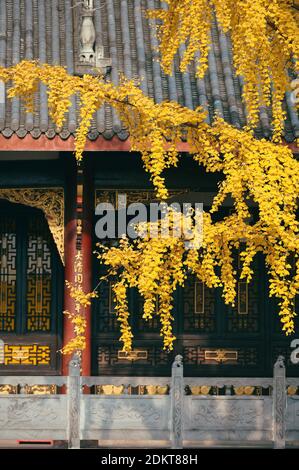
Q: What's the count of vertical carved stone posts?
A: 3